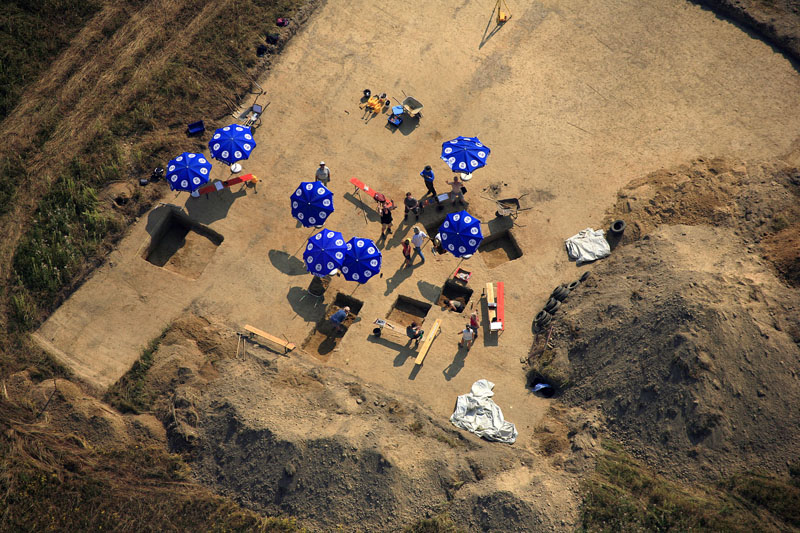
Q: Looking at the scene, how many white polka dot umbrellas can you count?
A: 7